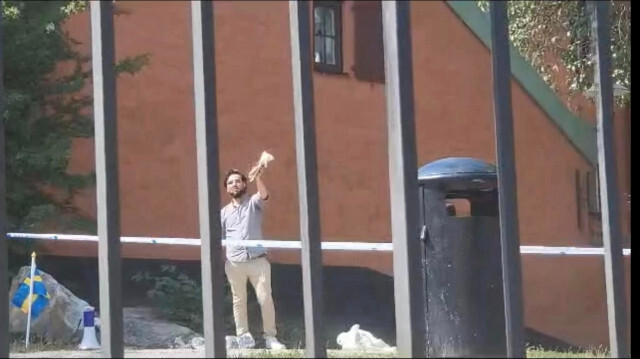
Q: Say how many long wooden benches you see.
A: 0